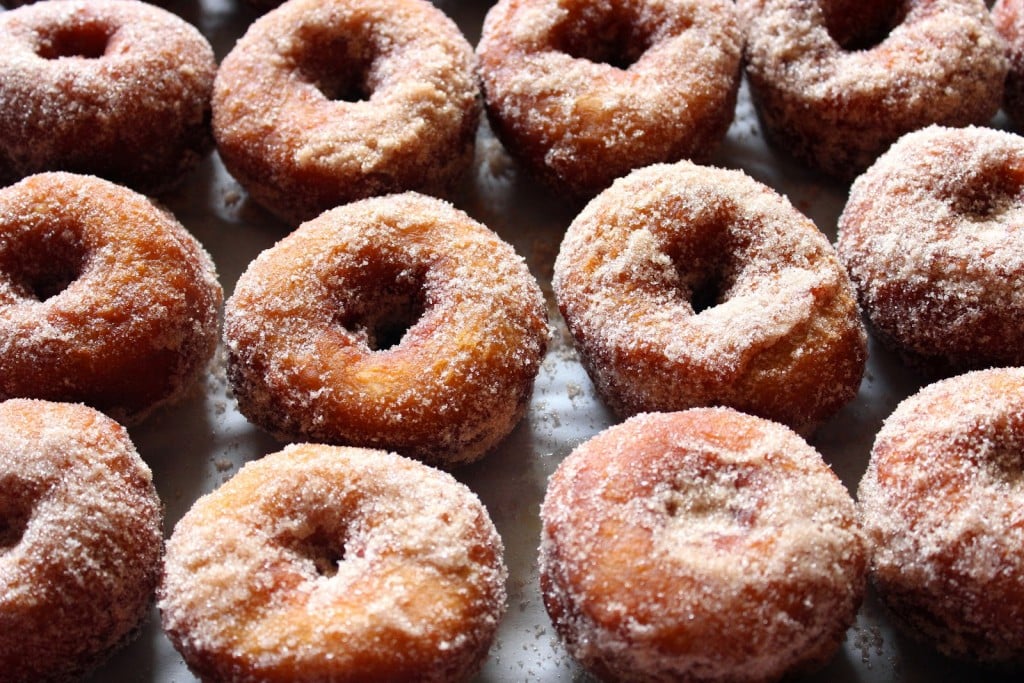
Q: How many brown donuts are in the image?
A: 13